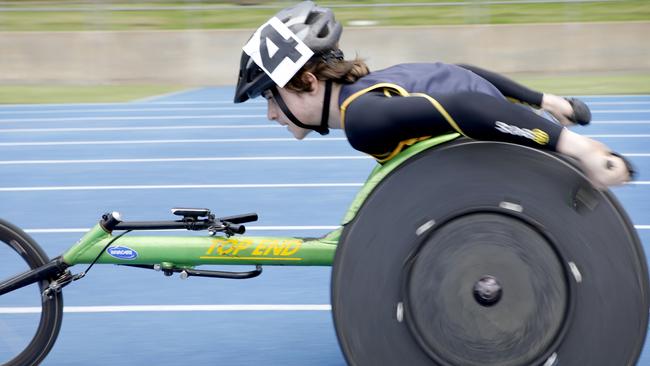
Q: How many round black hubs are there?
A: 1